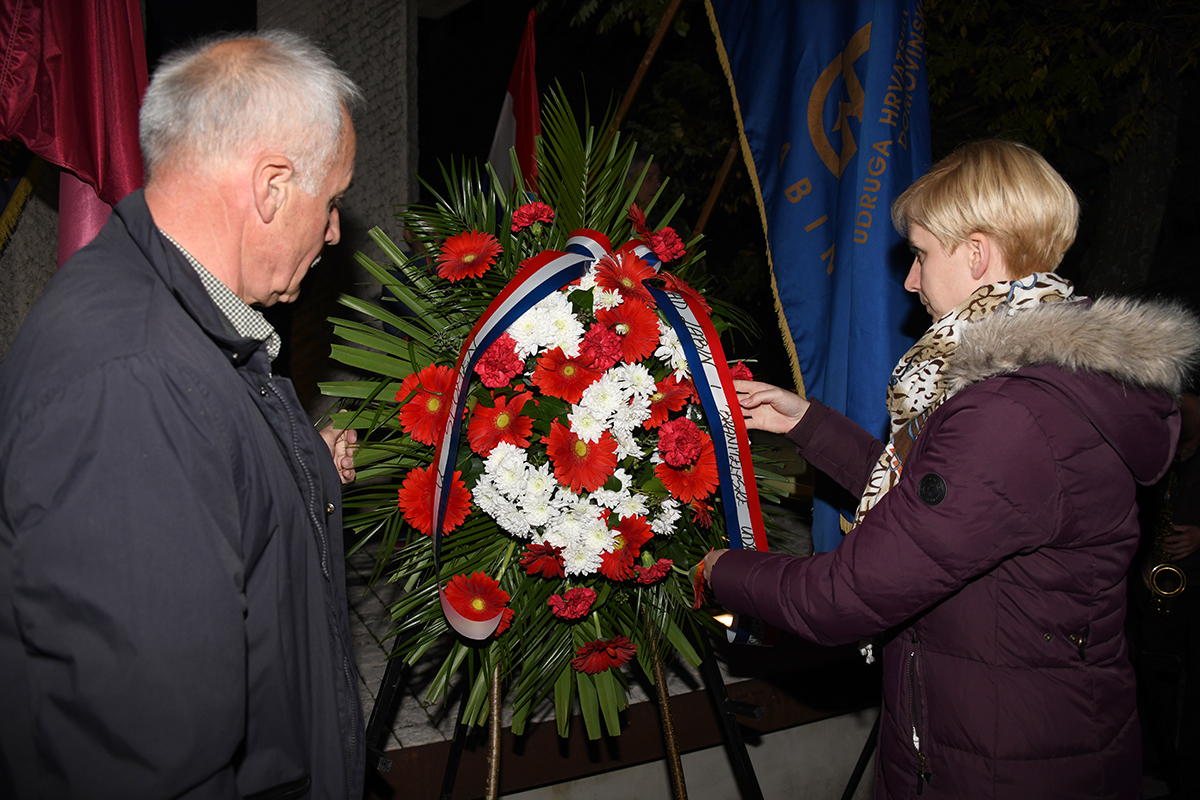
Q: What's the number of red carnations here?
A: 8